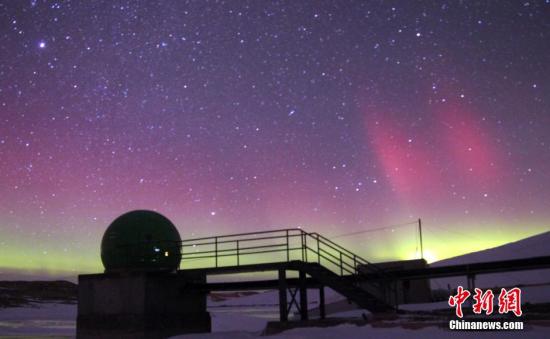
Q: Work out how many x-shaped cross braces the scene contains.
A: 1